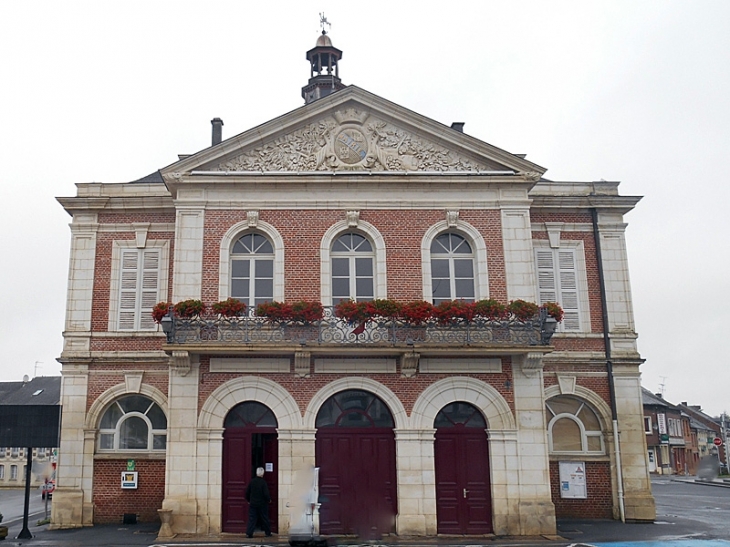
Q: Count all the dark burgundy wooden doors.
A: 3